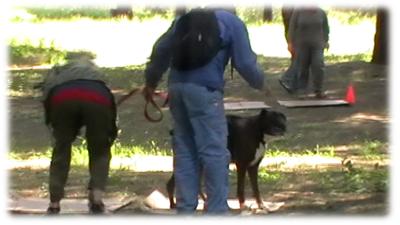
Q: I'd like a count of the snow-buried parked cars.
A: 0